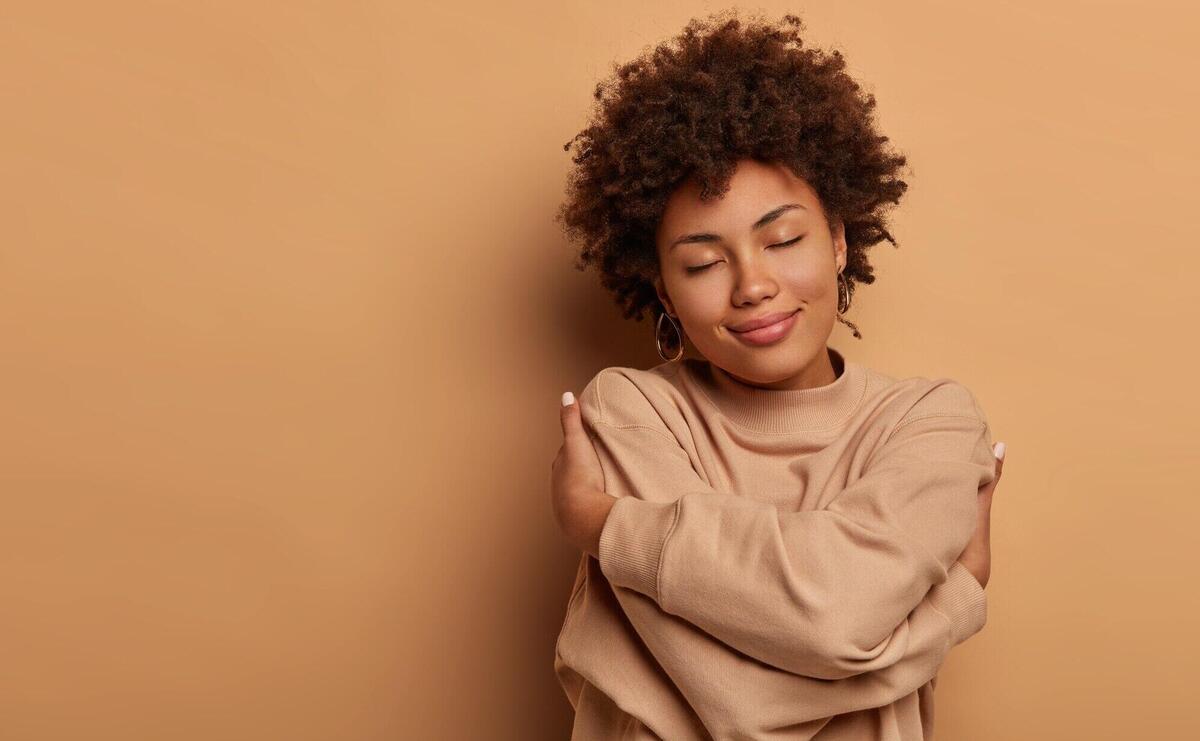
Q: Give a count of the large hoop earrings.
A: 2